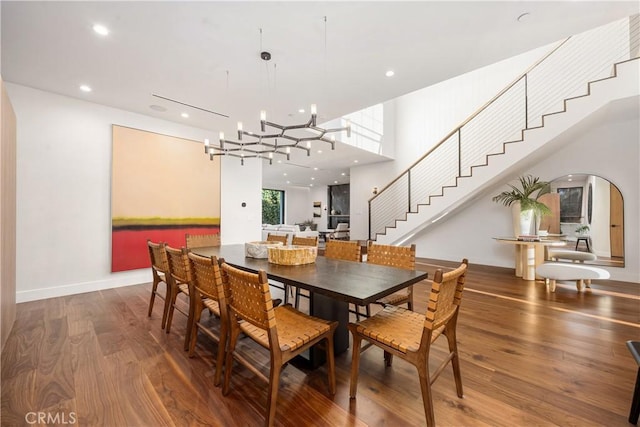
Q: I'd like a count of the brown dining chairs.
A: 10